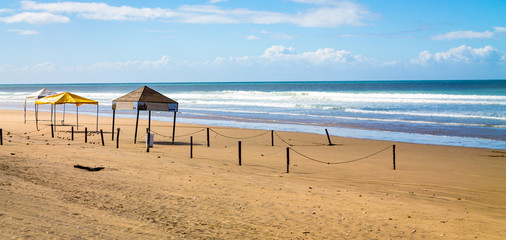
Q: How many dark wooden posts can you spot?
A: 14